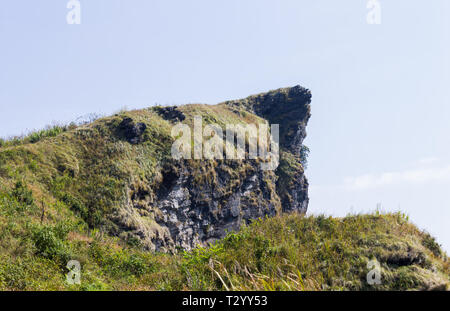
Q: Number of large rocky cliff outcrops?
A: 1